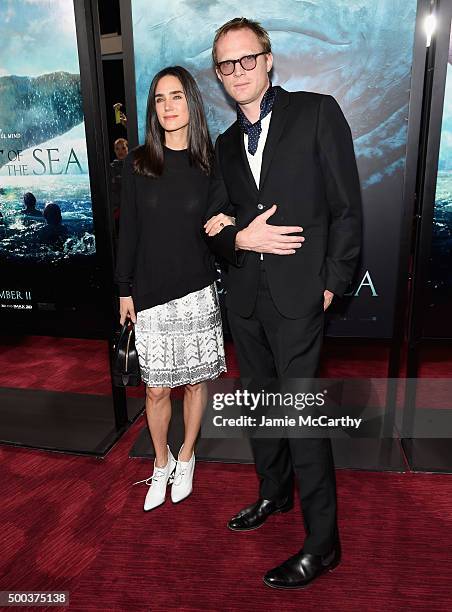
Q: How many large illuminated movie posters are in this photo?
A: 3